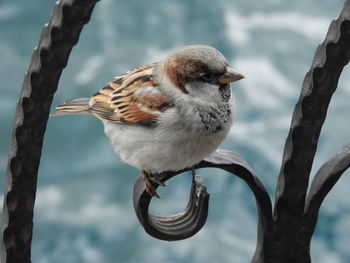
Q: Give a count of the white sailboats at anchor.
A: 0